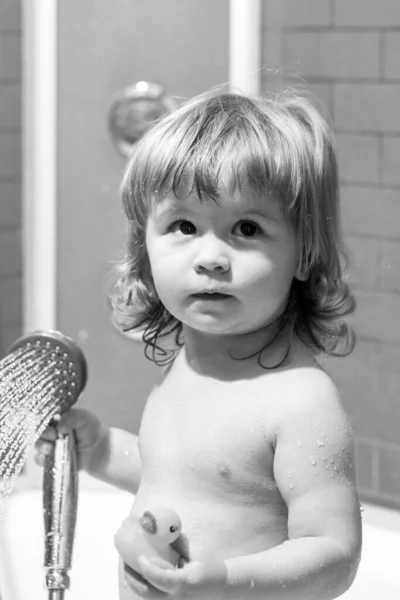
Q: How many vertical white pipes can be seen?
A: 2